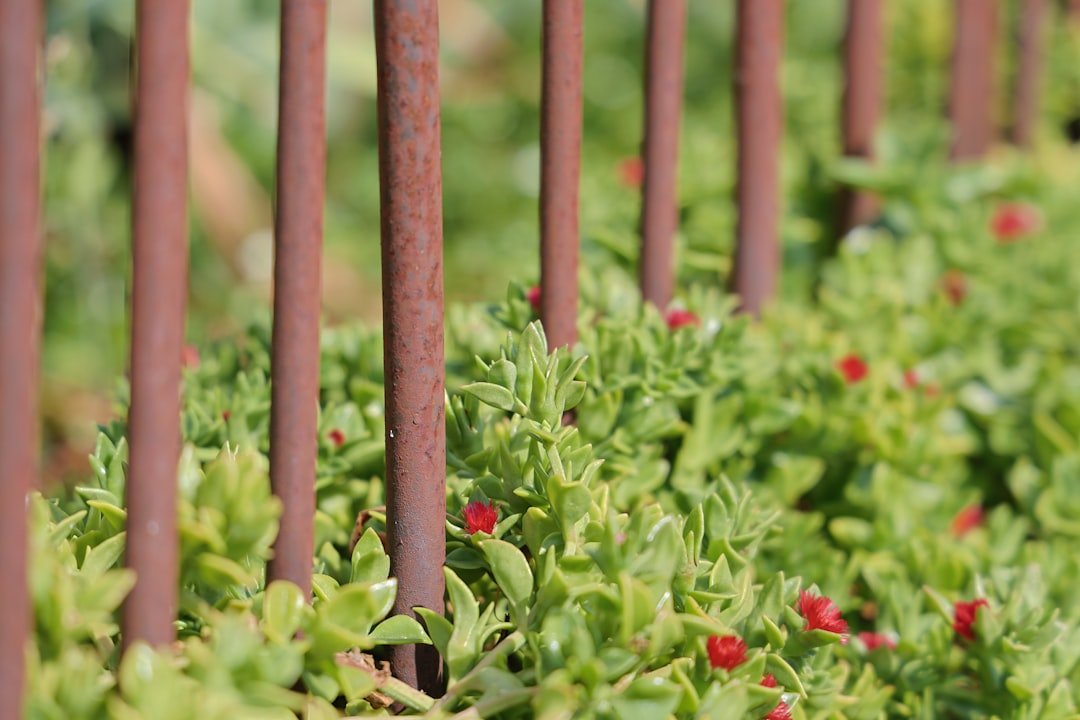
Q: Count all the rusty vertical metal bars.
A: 10